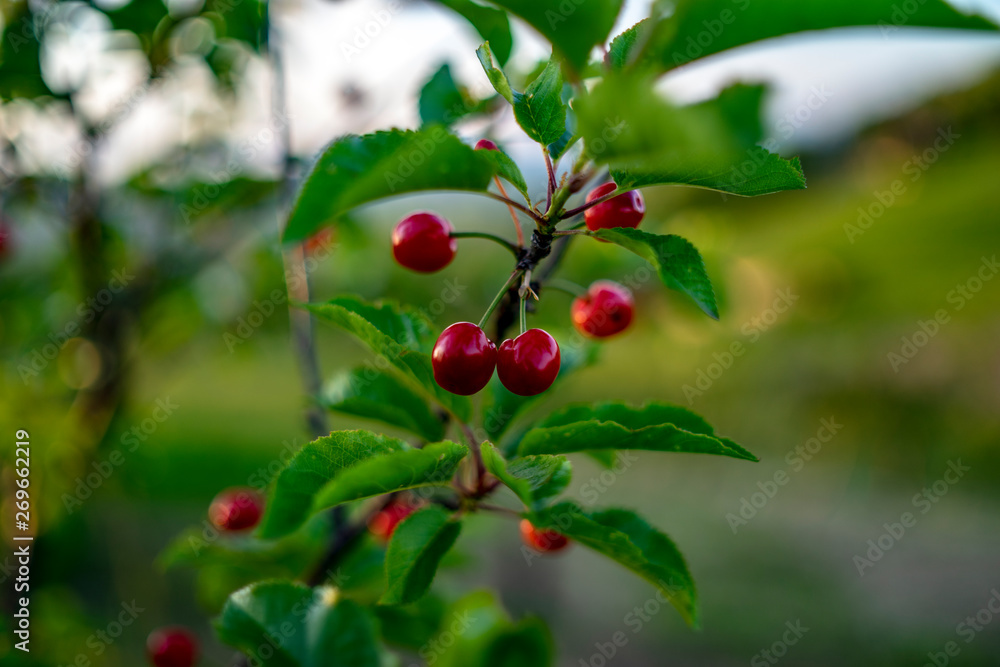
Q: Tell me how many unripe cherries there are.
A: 0